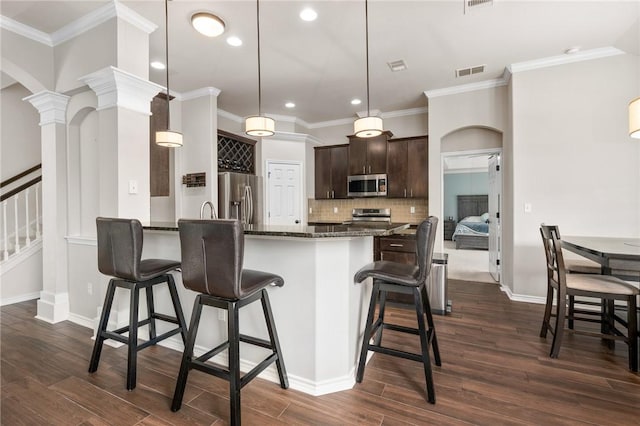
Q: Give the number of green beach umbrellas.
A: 0